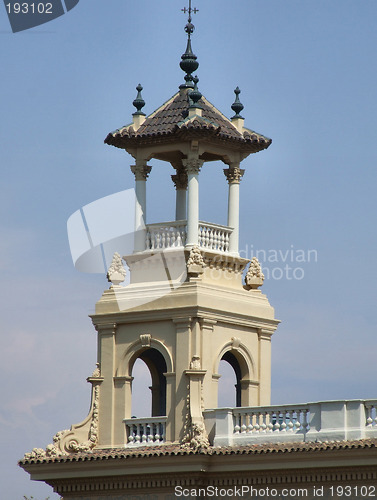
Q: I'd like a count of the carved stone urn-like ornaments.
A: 3